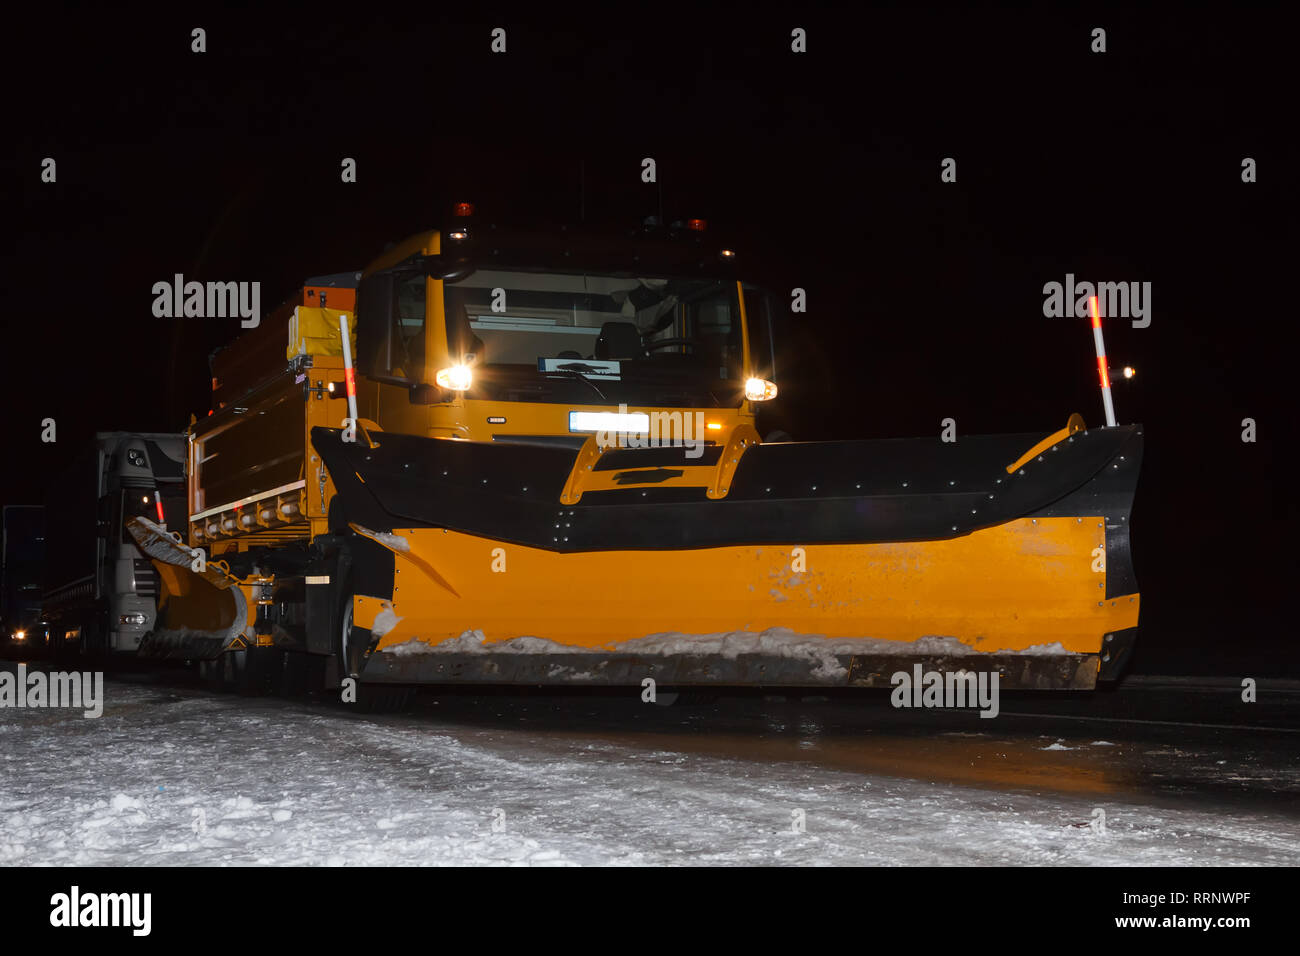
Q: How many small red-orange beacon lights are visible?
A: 2